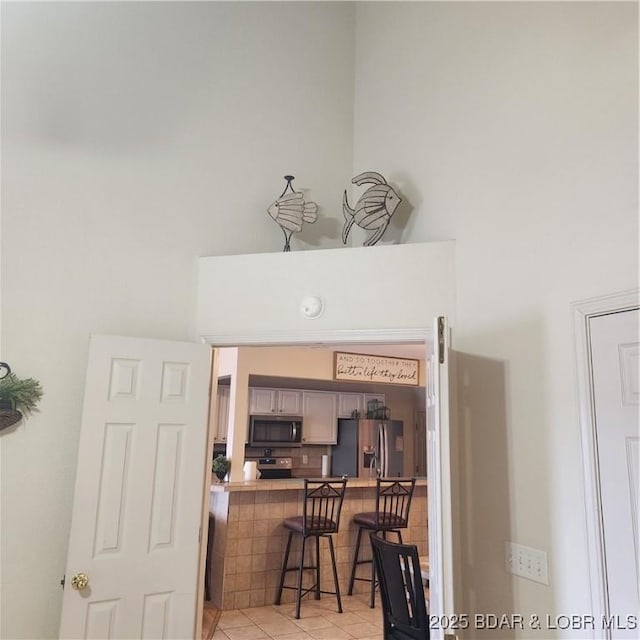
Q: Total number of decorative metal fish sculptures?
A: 2